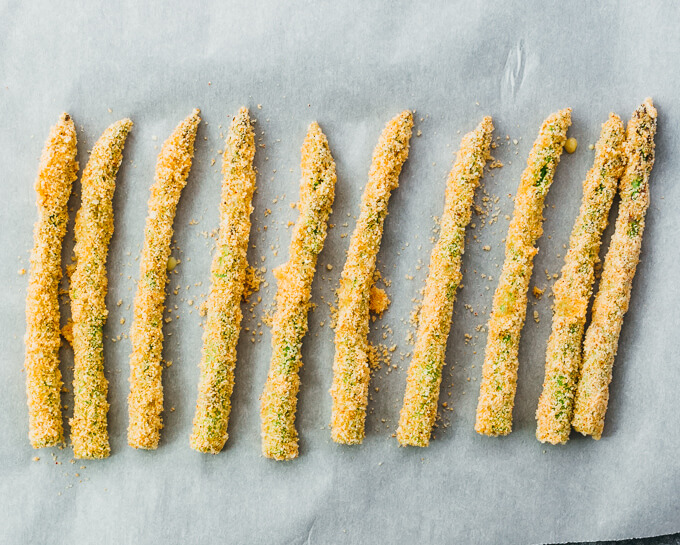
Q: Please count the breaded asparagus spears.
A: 10